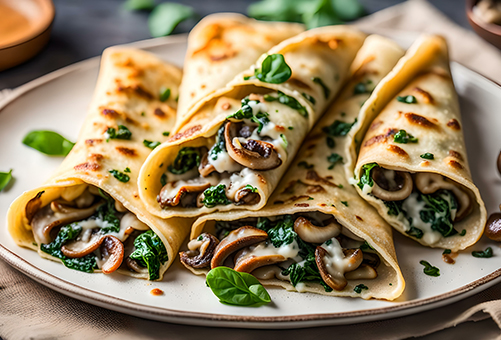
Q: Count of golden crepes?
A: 5